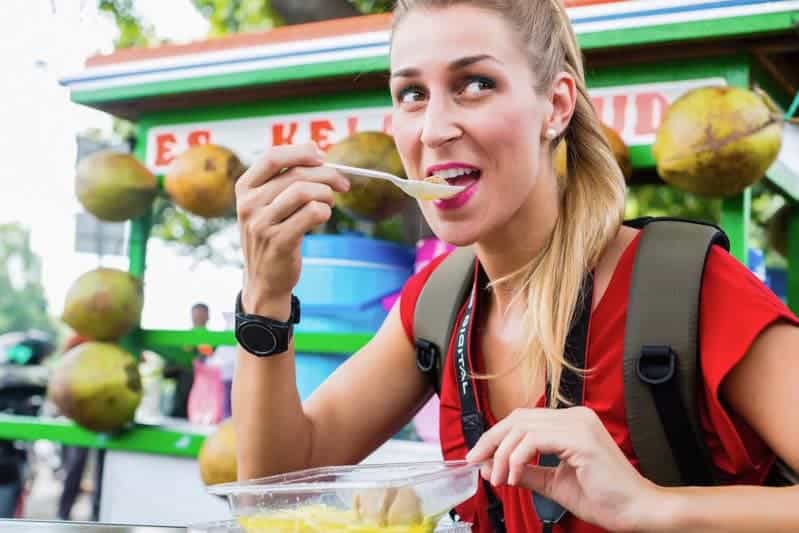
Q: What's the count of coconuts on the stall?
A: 8